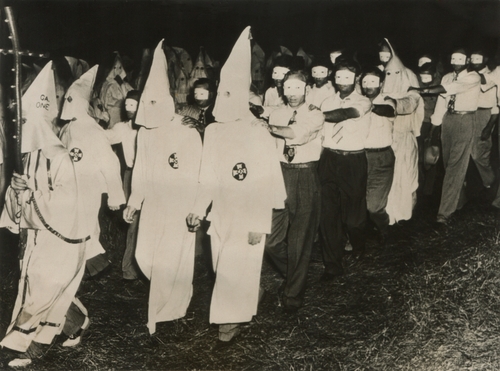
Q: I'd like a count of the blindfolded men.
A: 13